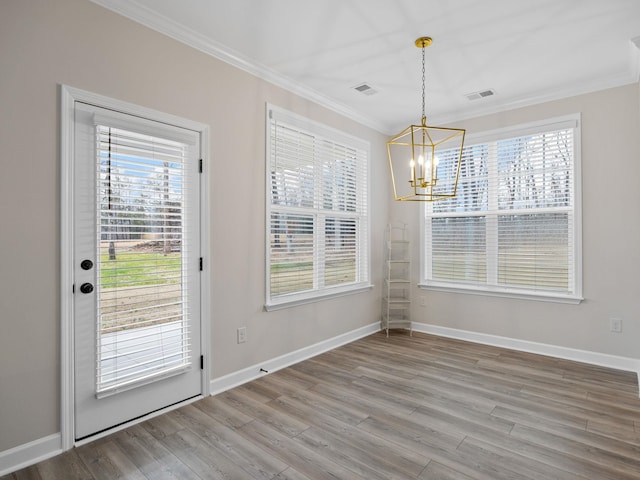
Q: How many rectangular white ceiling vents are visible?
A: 2